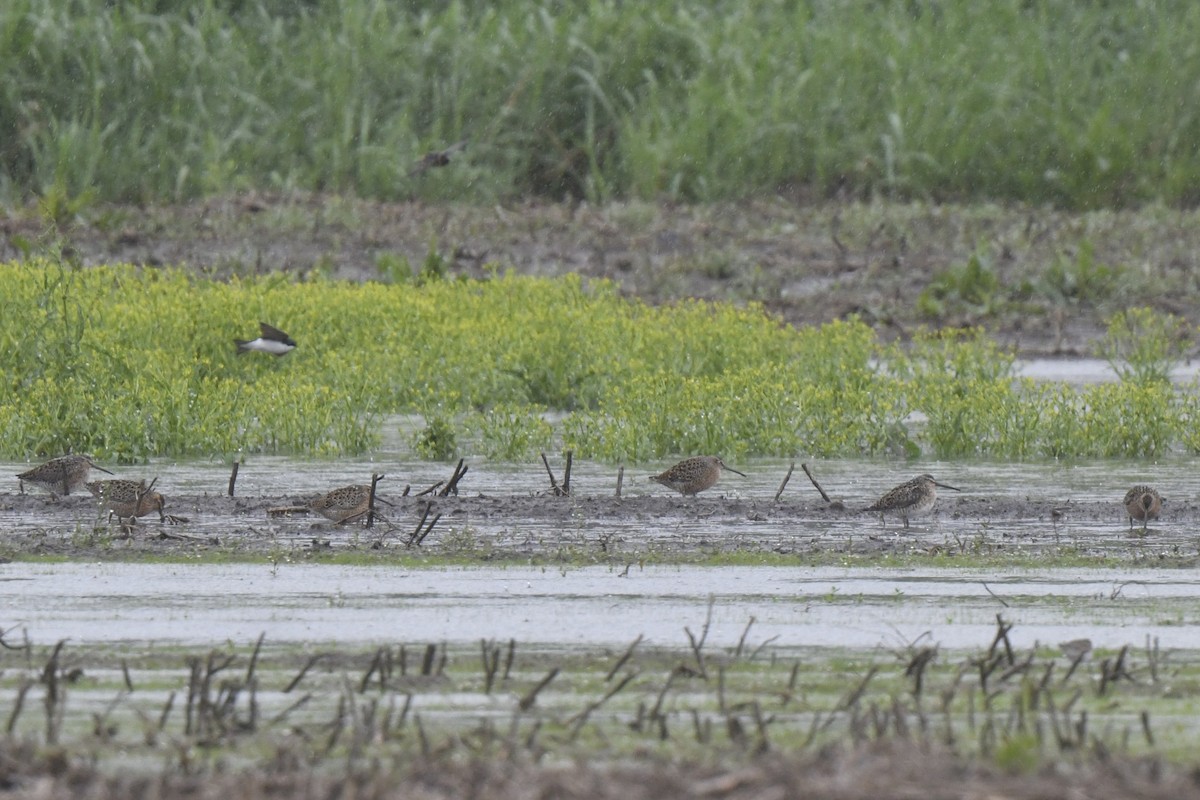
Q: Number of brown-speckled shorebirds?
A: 6